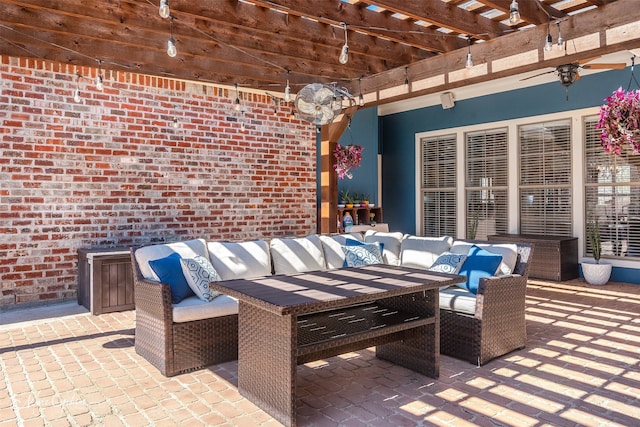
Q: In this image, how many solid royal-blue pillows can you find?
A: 3